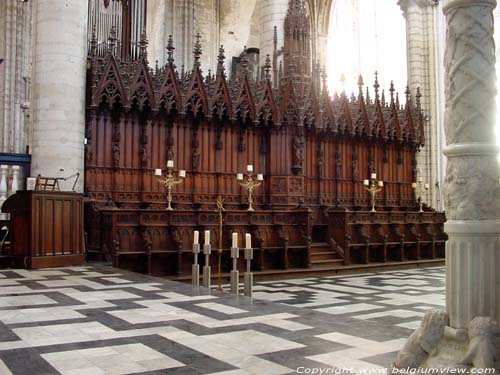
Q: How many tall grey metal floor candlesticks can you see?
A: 4